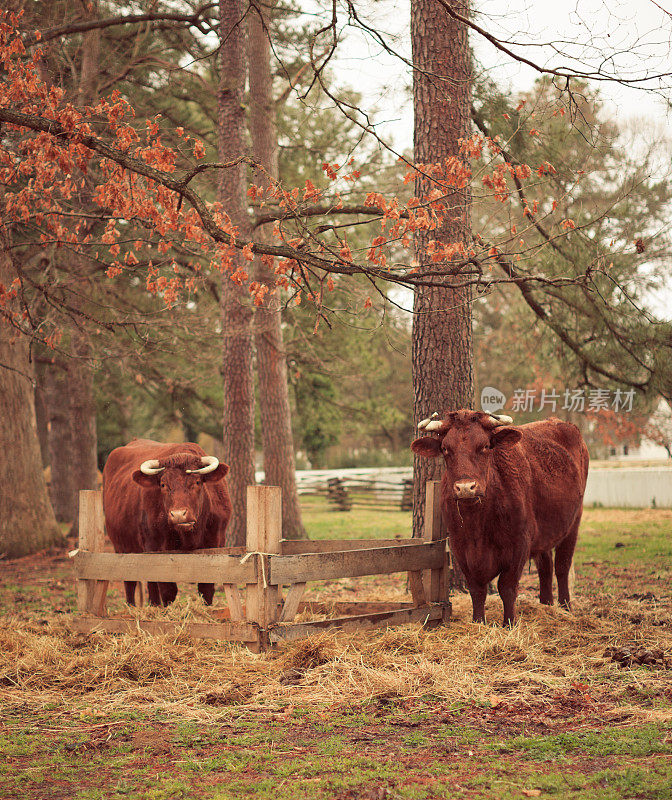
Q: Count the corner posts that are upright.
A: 3